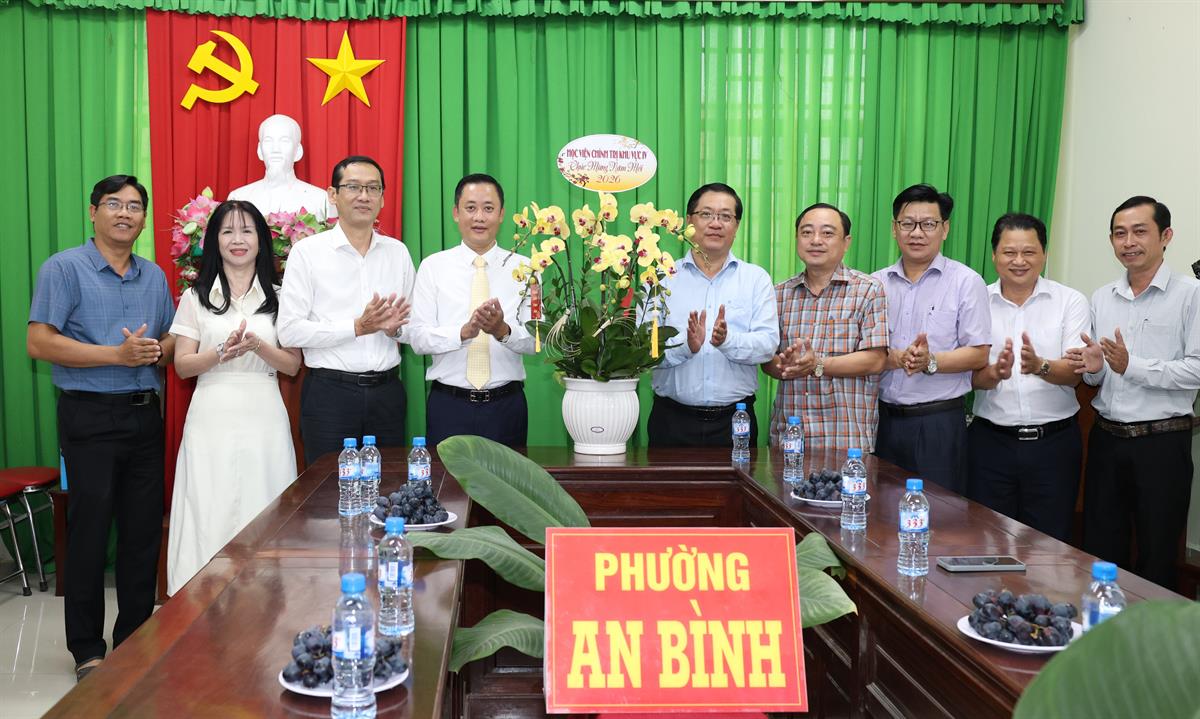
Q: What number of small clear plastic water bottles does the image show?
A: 10